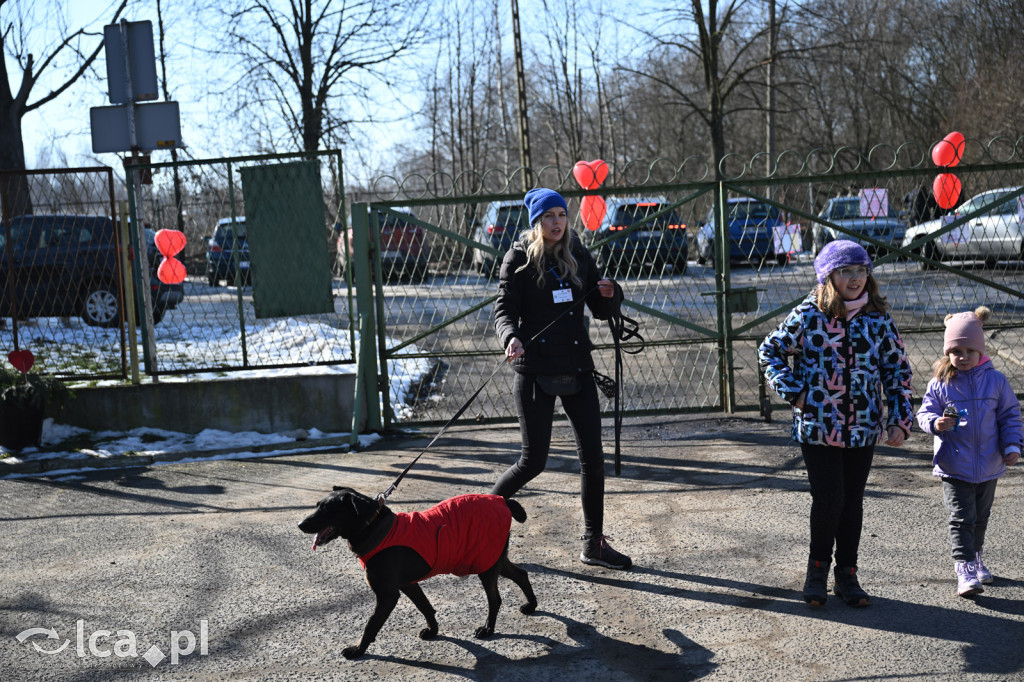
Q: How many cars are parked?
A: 8